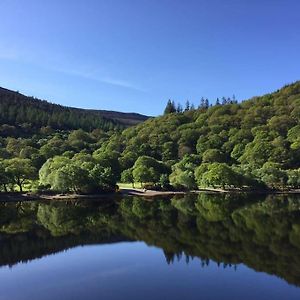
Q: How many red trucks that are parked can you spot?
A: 0